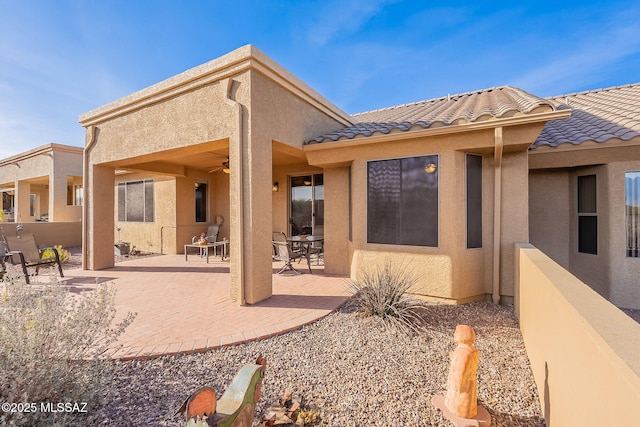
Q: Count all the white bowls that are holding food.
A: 0